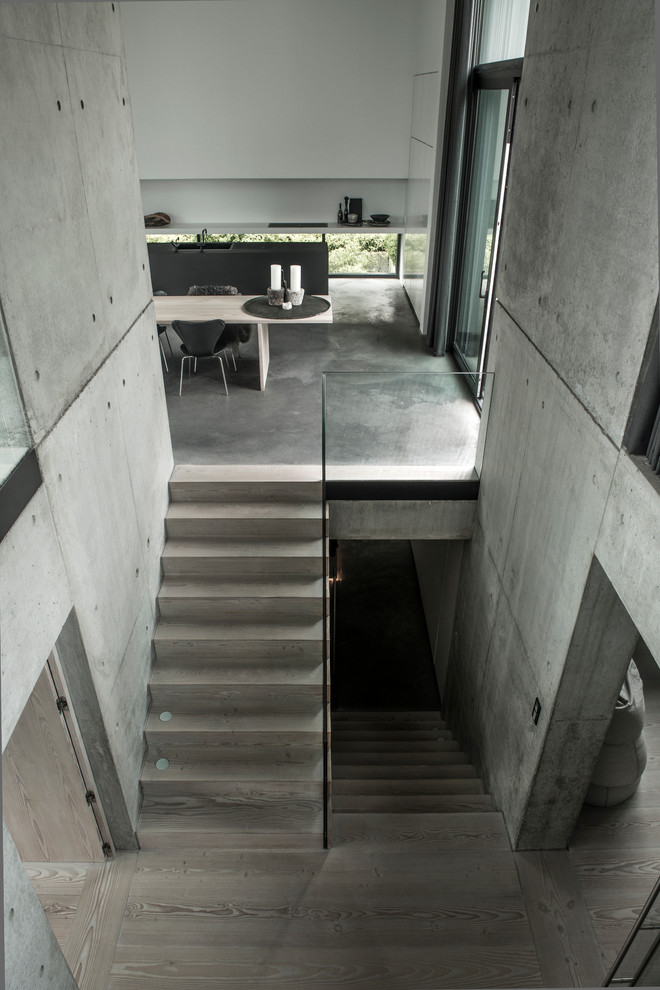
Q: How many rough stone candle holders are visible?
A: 2